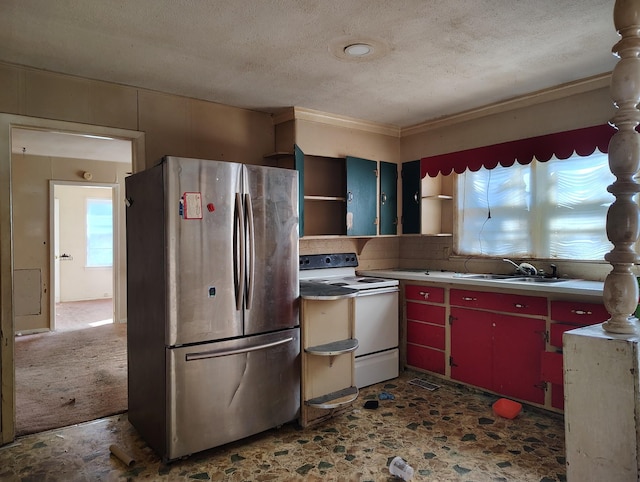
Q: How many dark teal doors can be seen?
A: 4